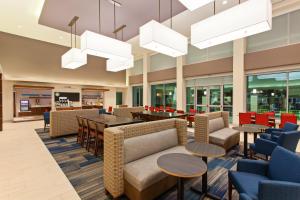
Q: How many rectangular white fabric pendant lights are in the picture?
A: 6